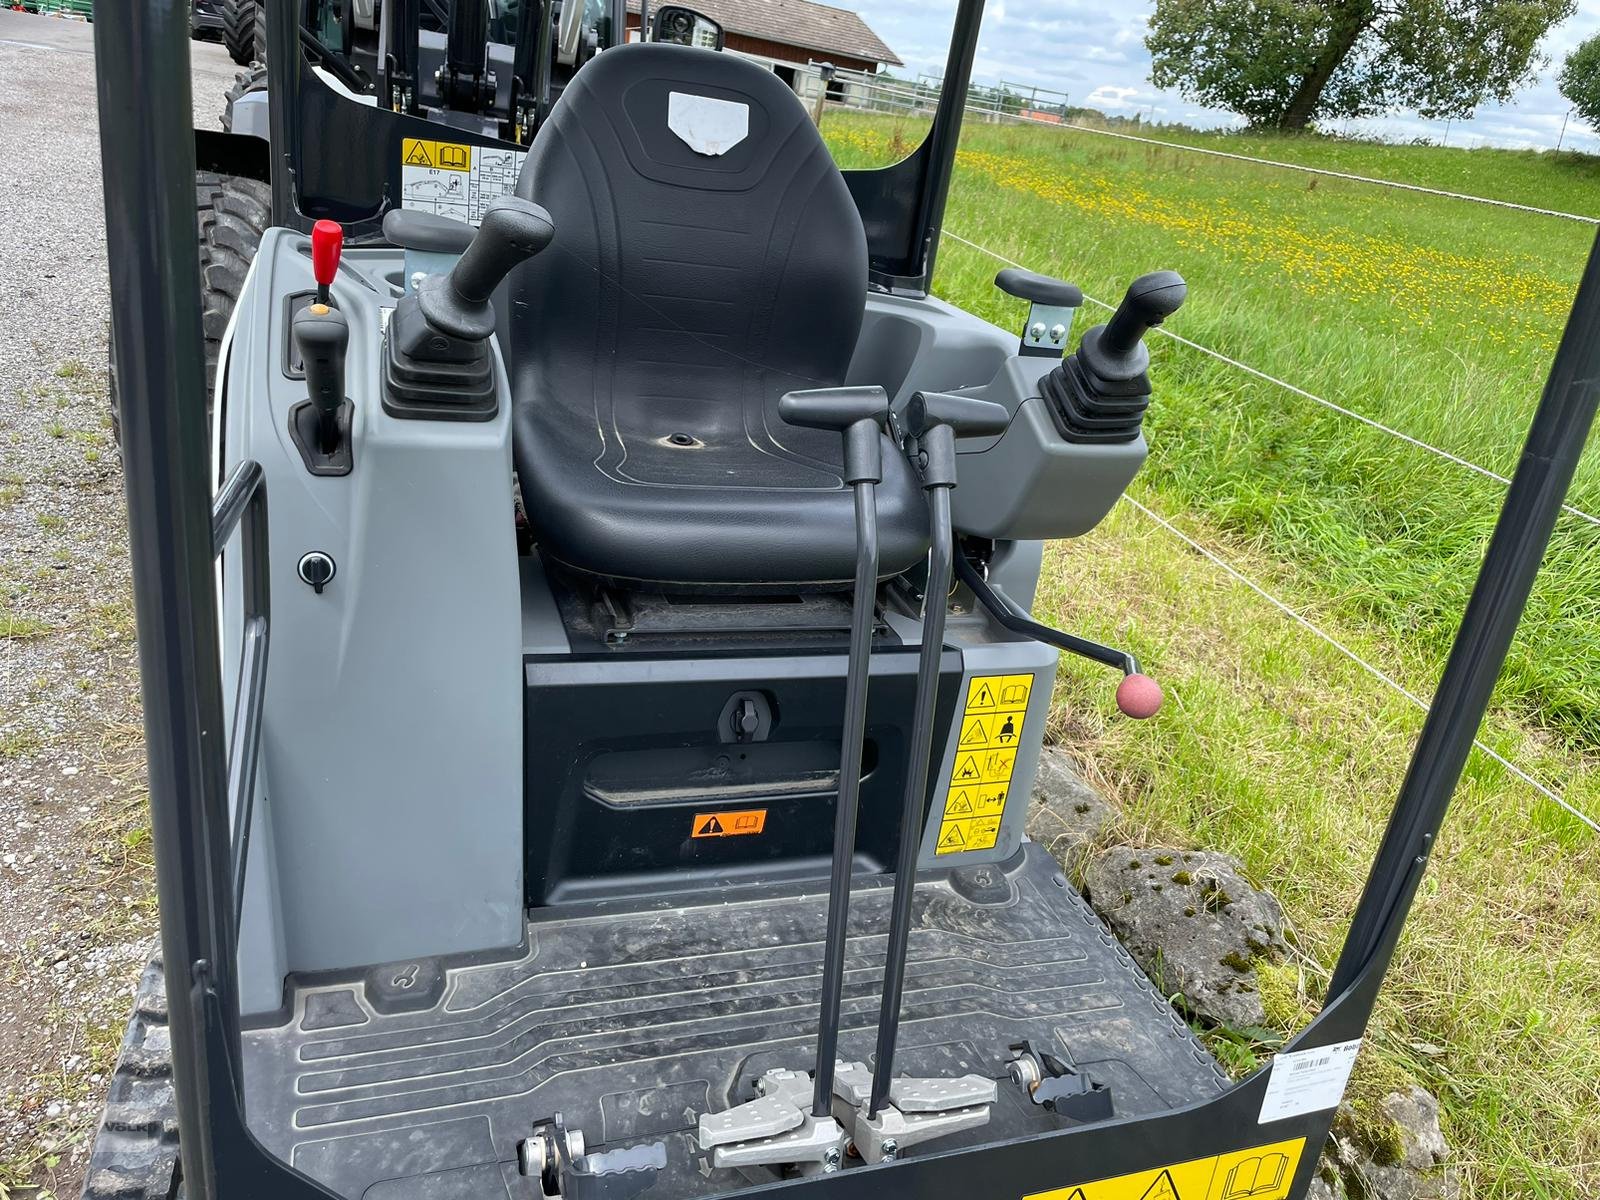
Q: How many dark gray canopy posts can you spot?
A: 4